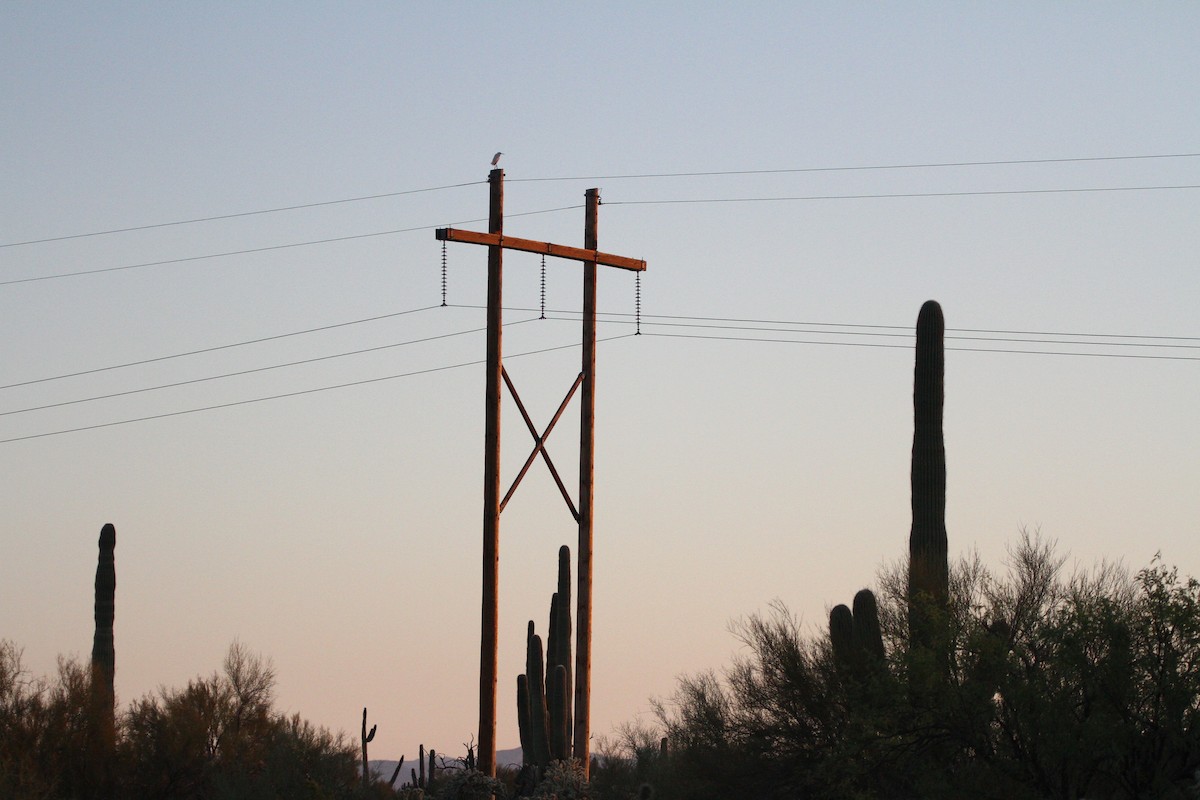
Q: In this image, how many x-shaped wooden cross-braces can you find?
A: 1